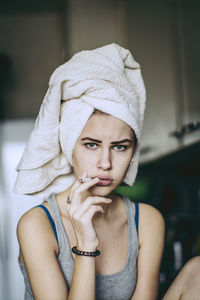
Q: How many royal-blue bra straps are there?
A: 2